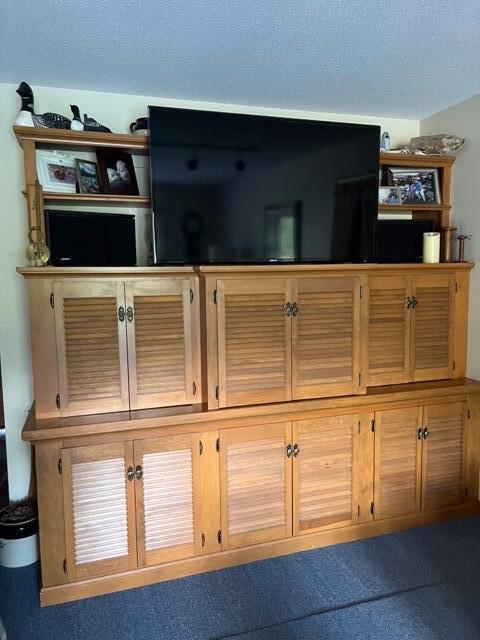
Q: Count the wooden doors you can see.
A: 12